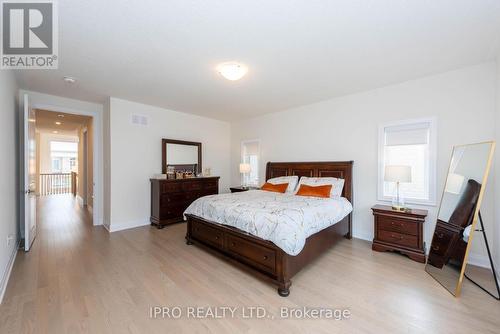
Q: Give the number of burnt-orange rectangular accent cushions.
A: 2